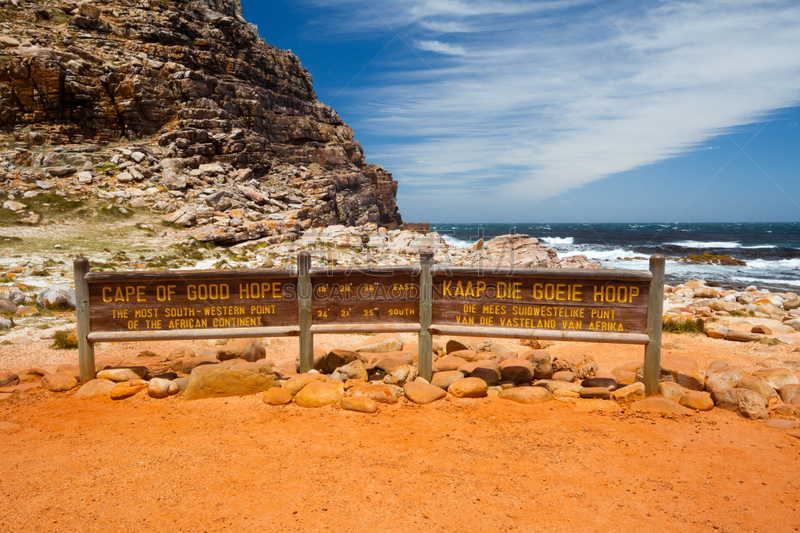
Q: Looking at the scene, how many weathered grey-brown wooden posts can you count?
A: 4